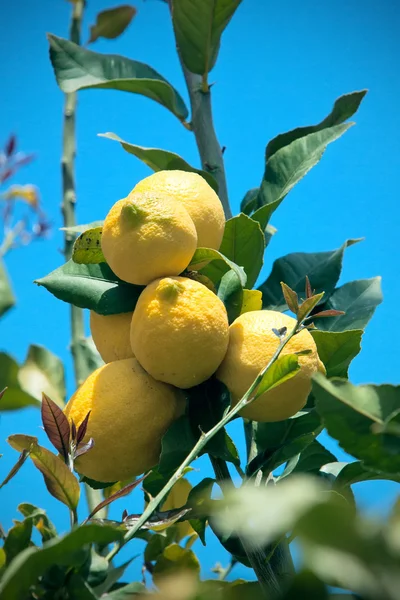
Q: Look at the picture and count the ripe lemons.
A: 6